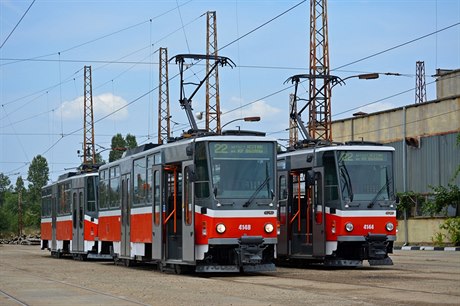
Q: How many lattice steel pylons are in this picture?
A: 6